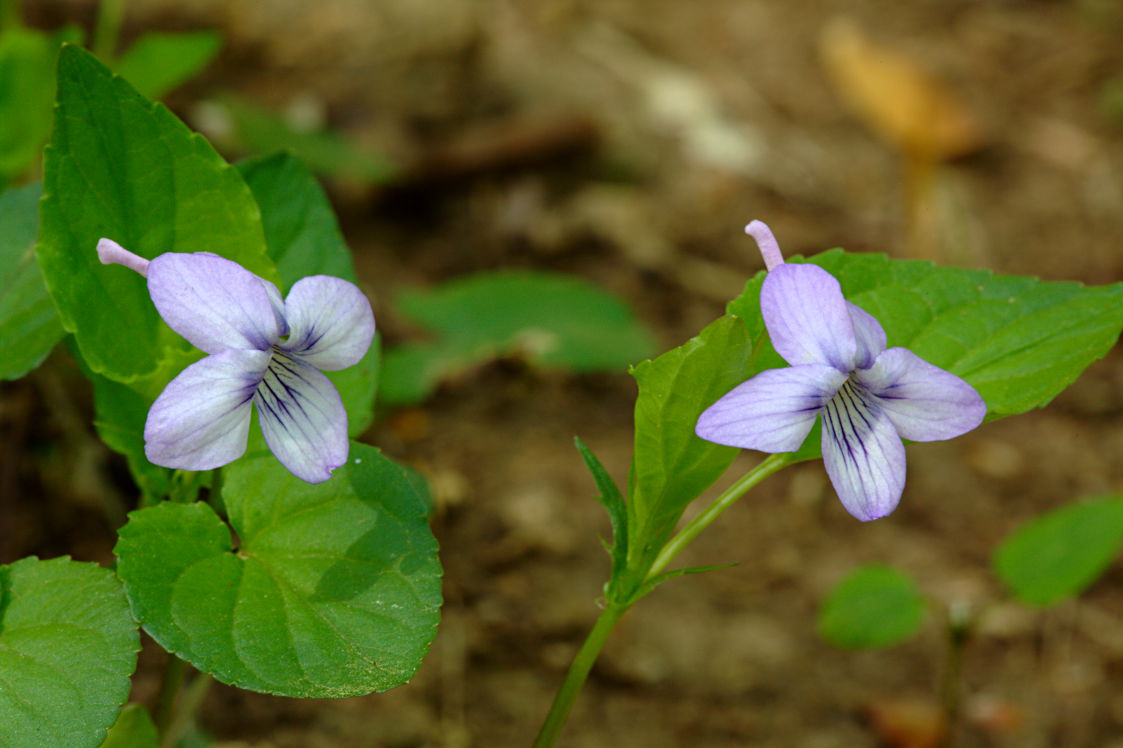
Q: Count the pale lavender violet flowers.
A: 2